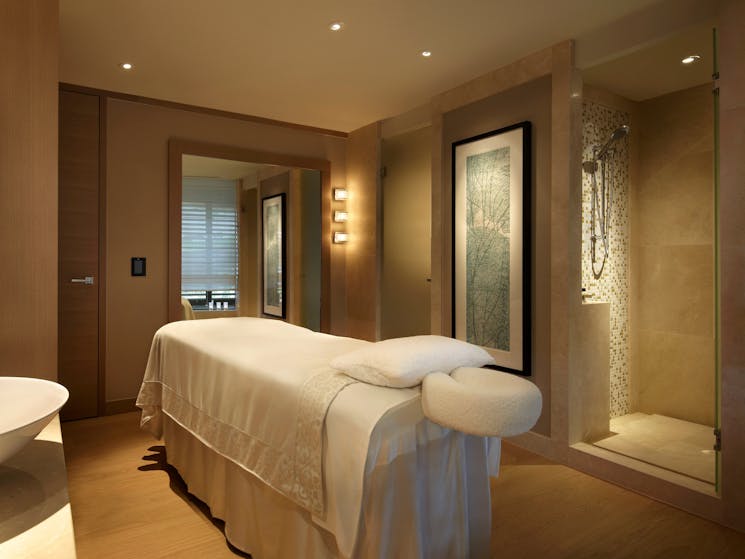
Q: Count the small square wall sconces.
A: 3